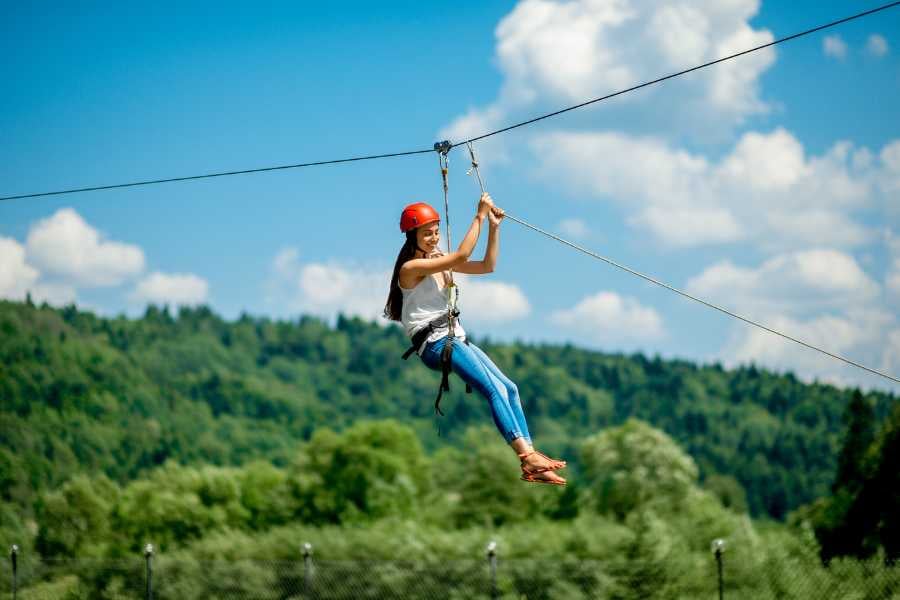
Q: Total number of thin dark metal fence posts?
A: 5